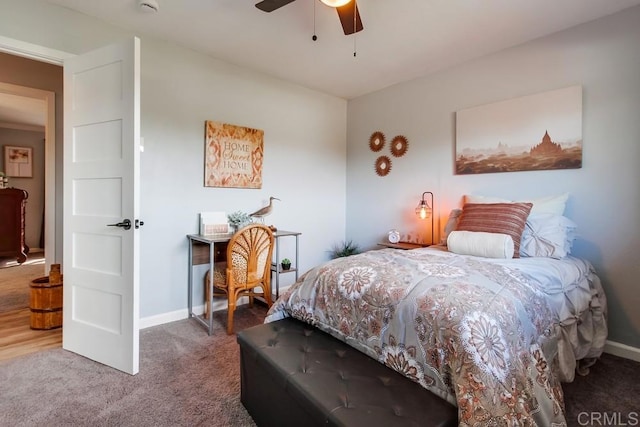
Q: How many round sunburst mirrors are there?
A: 3